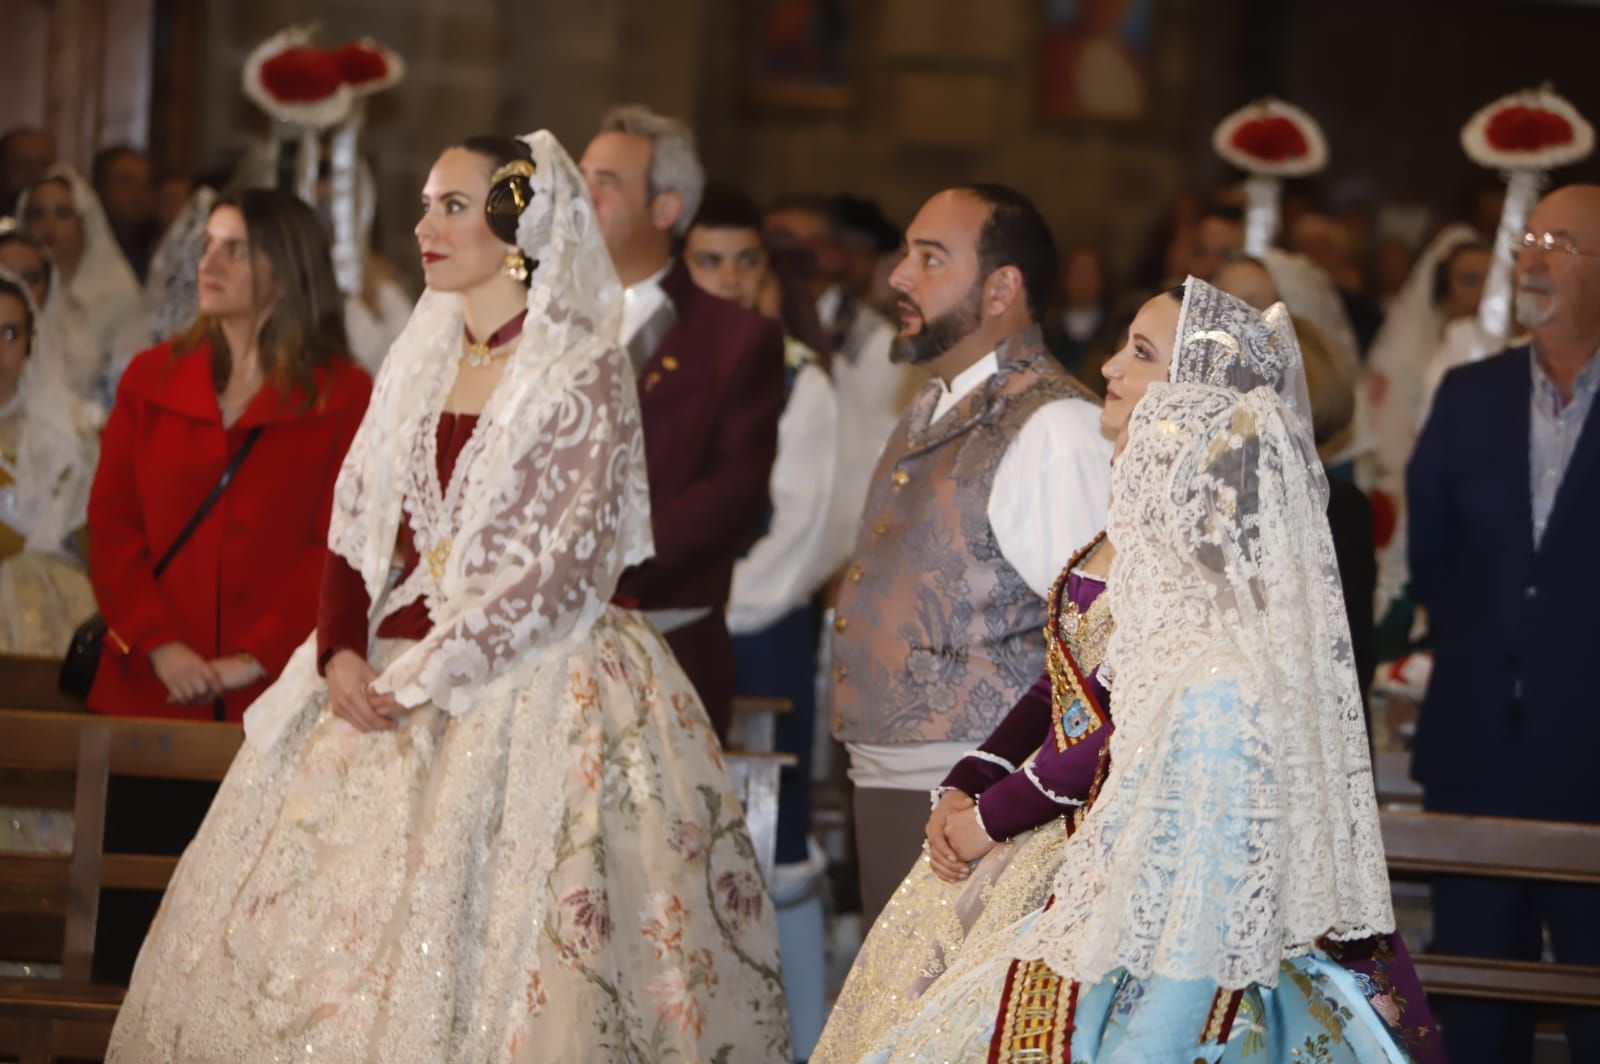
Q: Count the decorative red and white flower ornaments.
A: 4